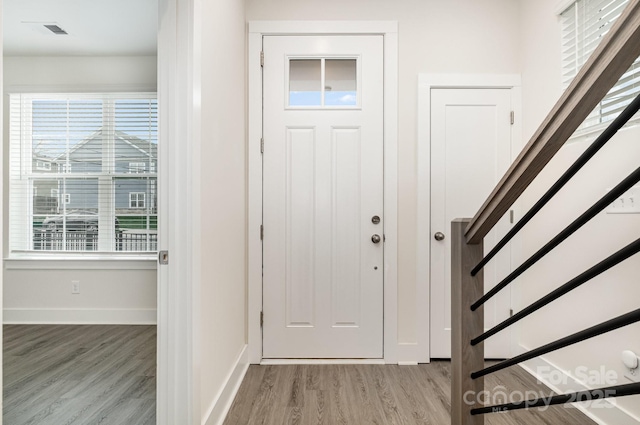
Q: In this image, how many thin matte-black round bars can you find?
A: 5